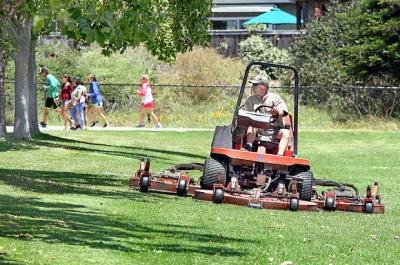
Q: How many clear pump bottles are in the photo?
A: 0